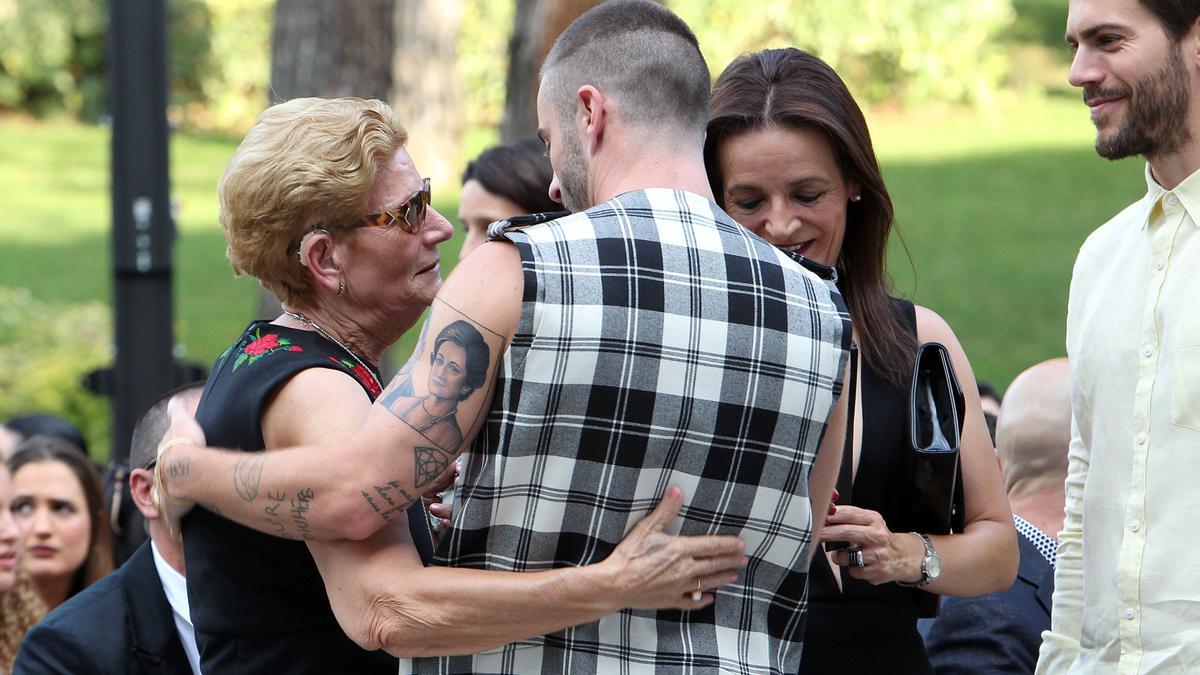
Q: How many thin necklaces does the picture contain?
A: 1